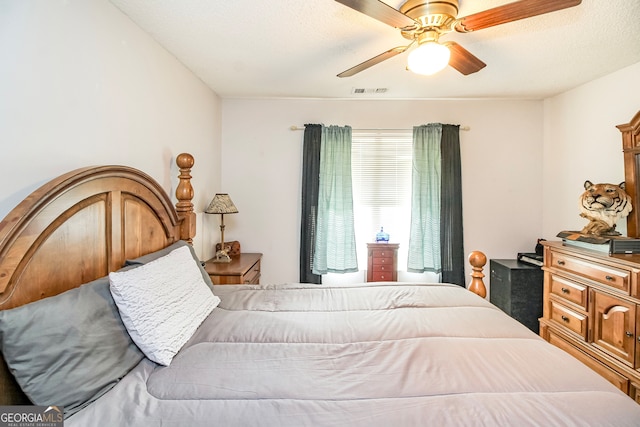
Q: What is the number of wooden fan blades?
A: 4